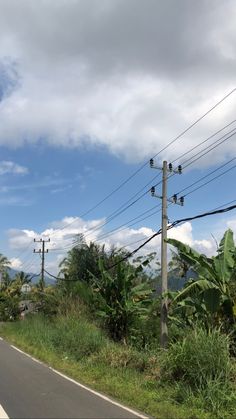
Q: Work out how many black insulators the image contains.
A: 12